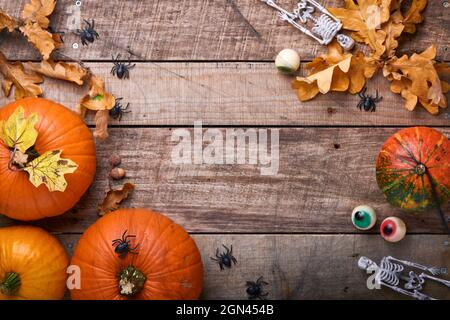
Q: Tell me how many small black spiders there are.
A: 7